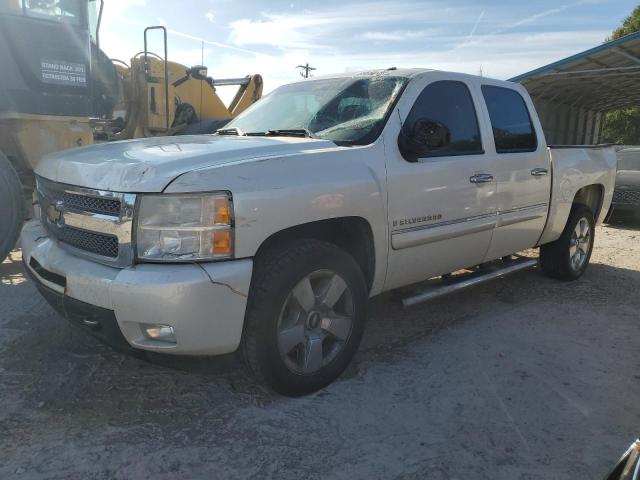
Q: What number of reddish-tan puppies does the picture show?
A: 0